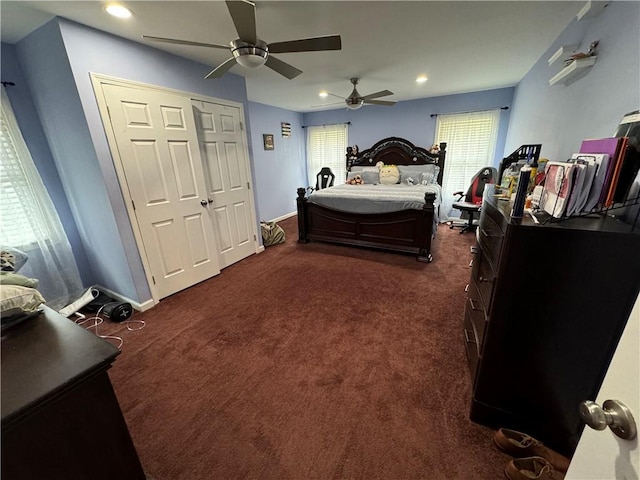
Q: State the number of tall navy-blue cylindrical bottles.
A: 1